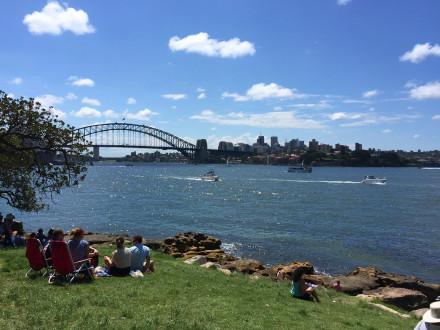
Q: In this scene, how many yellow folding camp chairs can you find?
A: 0